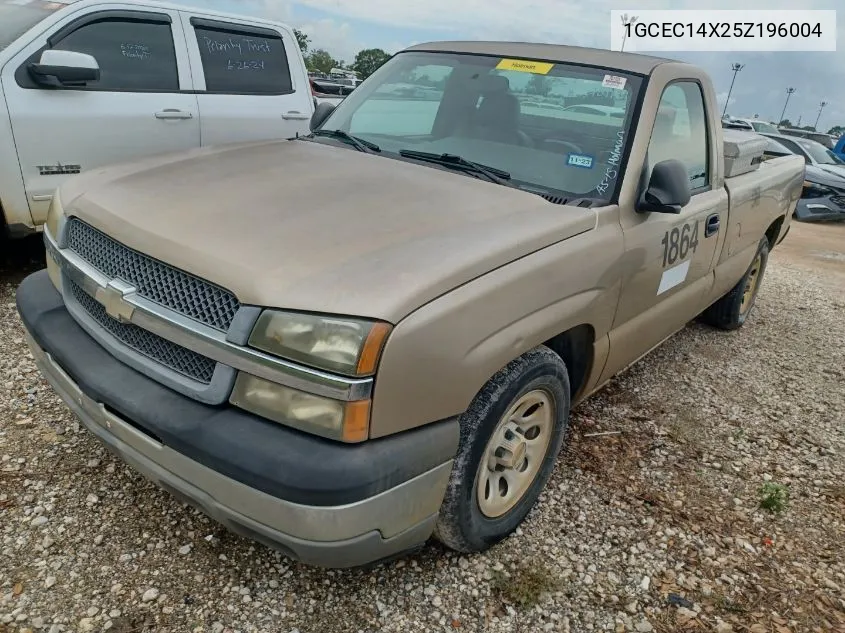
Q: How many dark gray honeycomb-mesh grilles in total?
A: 2